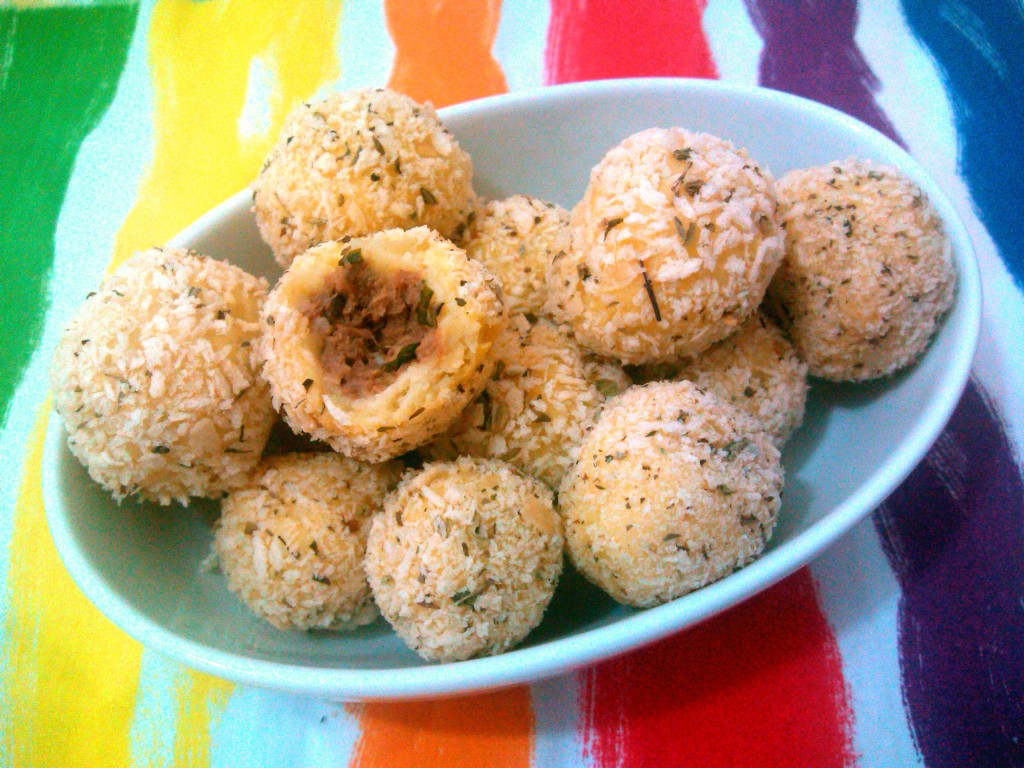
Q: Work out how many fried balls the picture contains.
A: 11